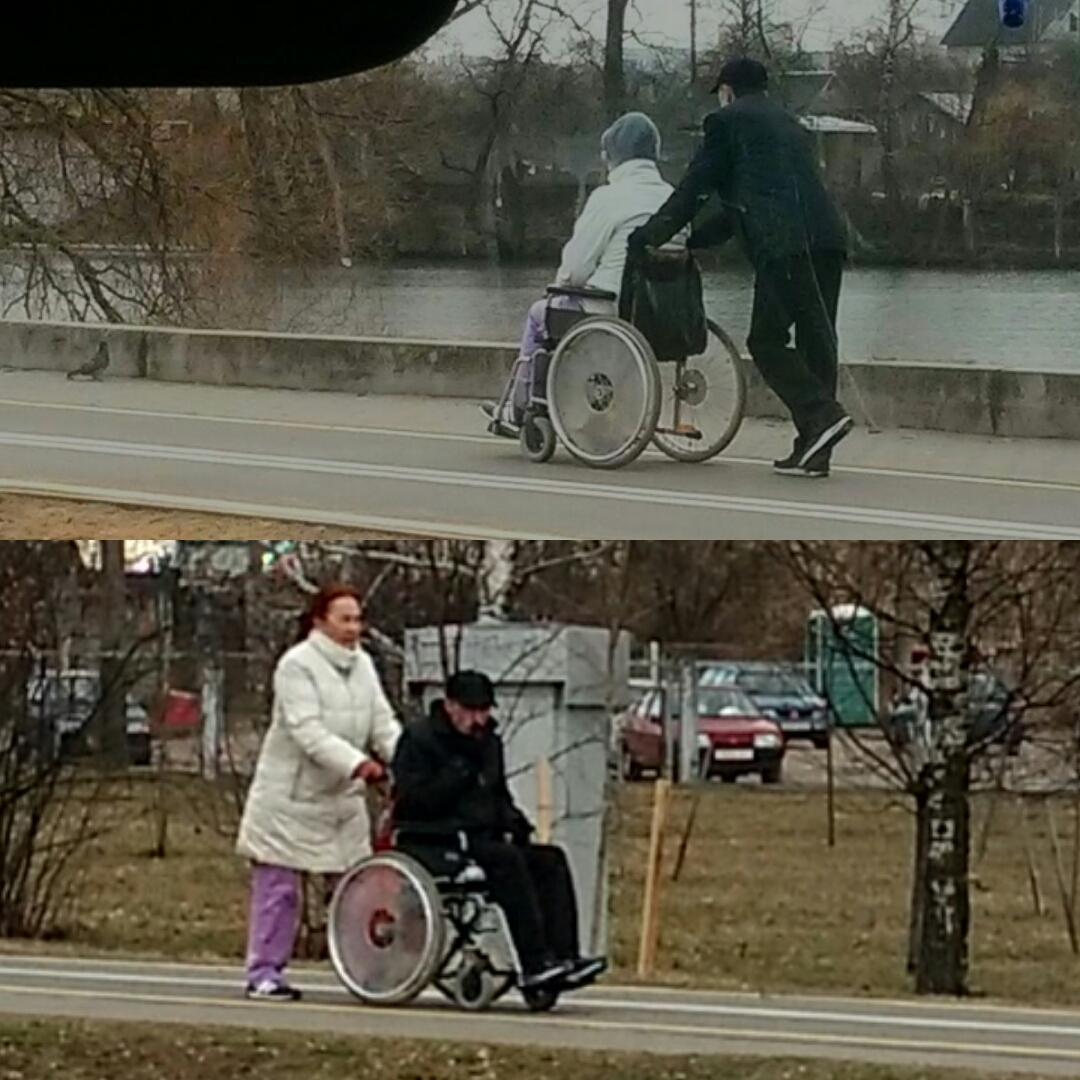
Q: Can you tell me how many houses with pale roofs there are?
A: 2